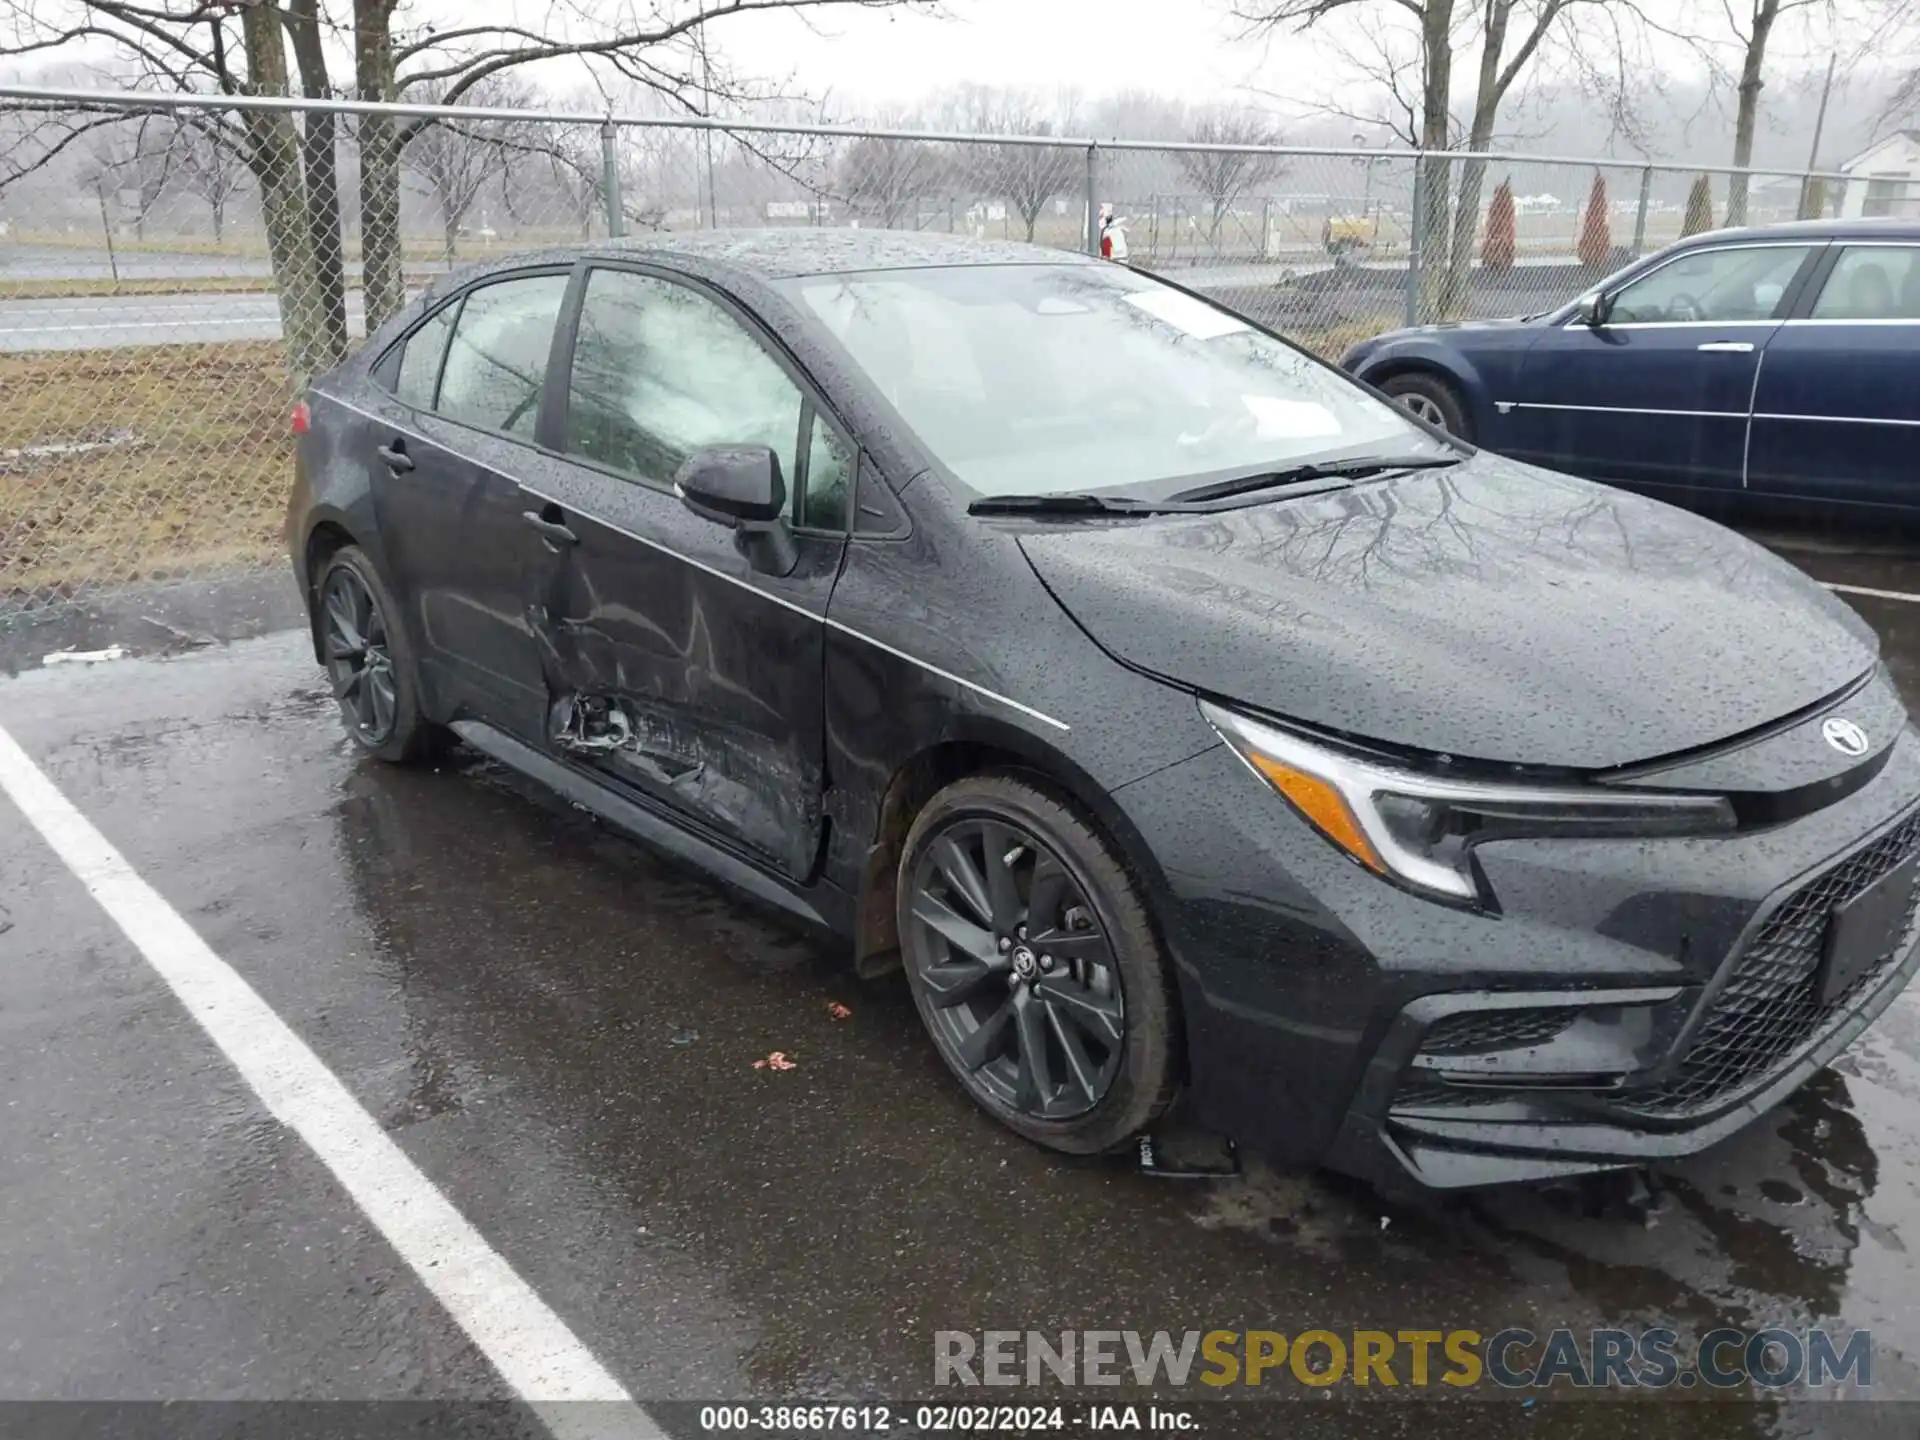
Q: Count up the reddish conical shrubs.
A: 2